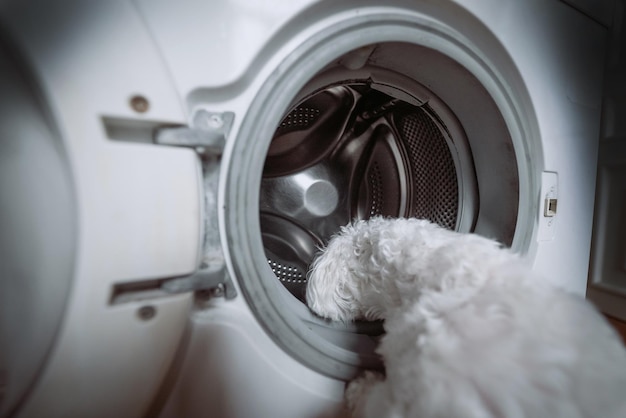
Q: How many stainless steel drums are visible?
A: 1